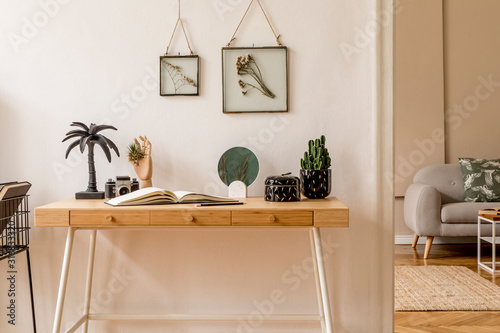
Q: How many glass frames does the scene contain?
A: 2